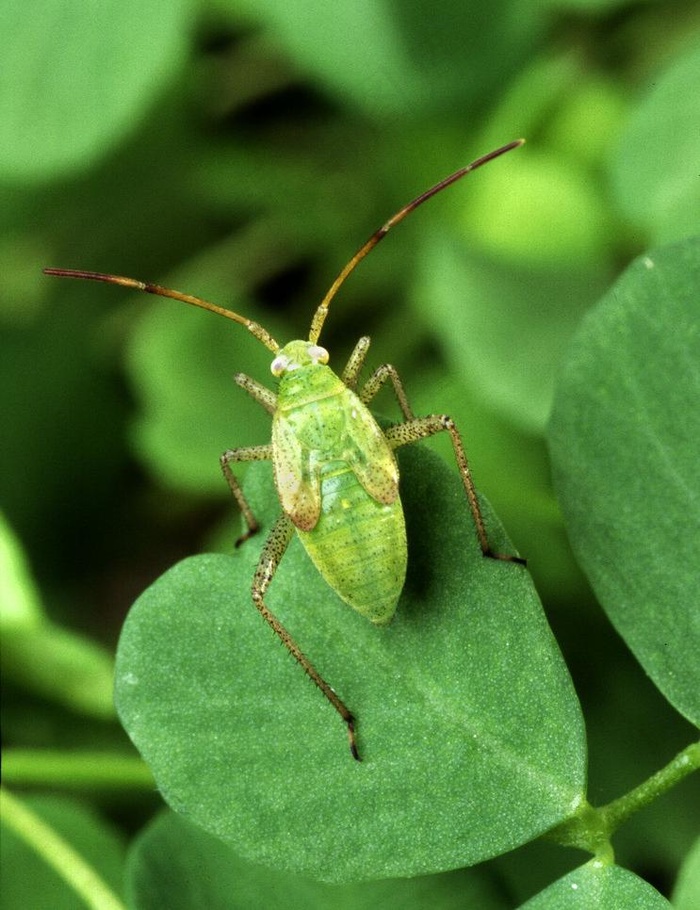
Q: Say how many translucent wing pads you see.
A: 2